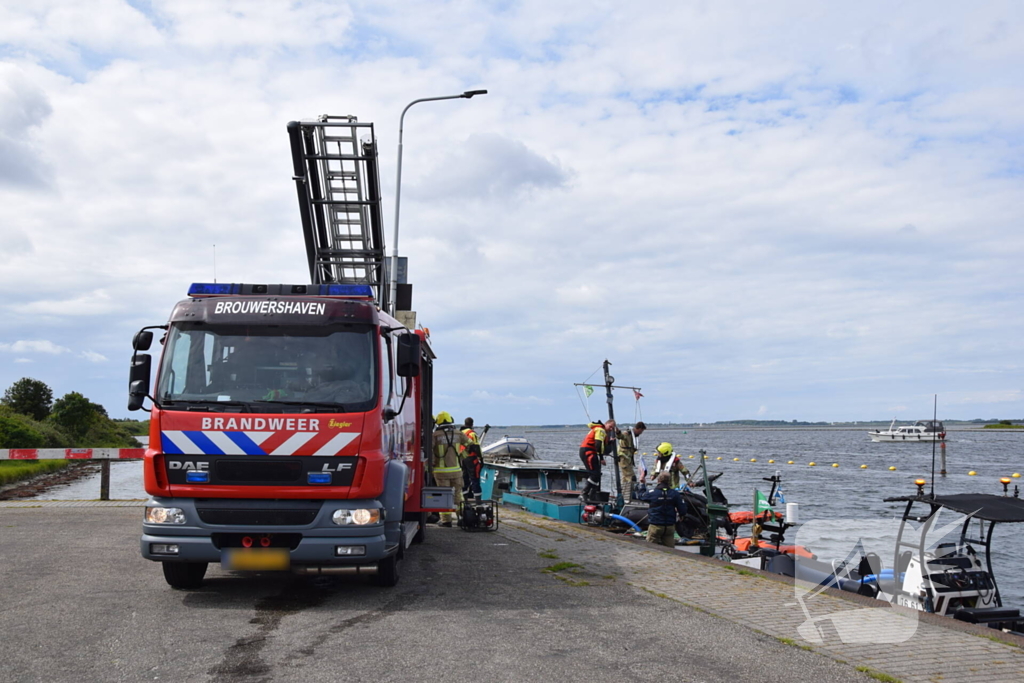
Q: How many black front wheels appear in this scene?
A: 2